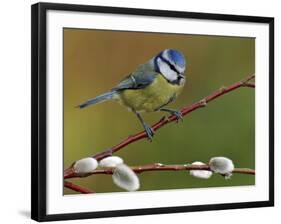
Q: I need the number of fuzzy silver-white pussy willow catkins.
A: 5